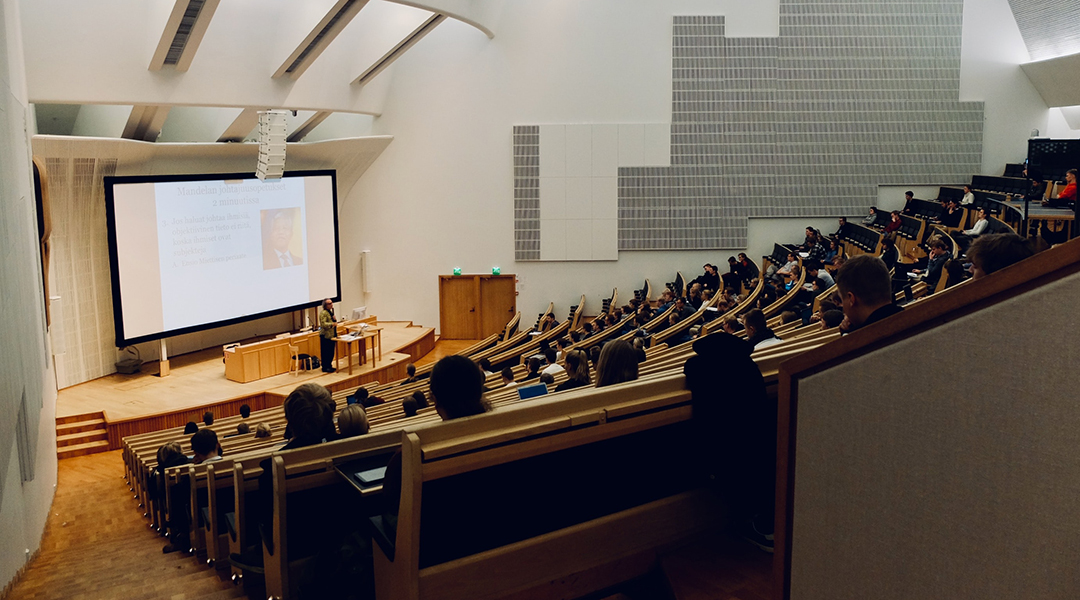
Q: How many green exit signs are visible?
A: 2